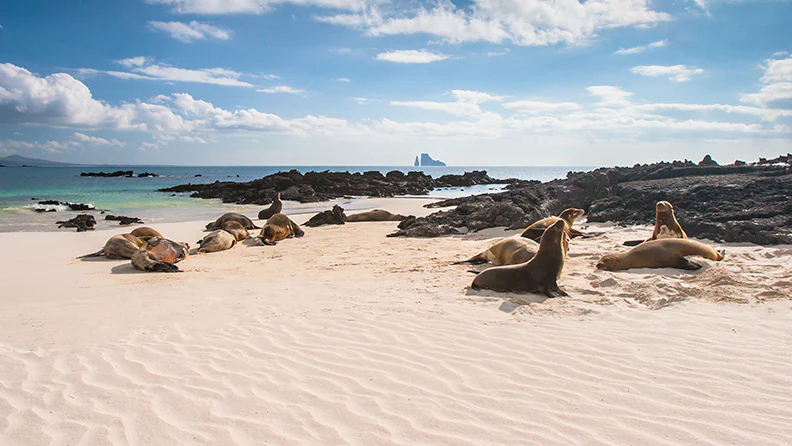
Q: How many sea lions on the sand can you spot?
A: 14